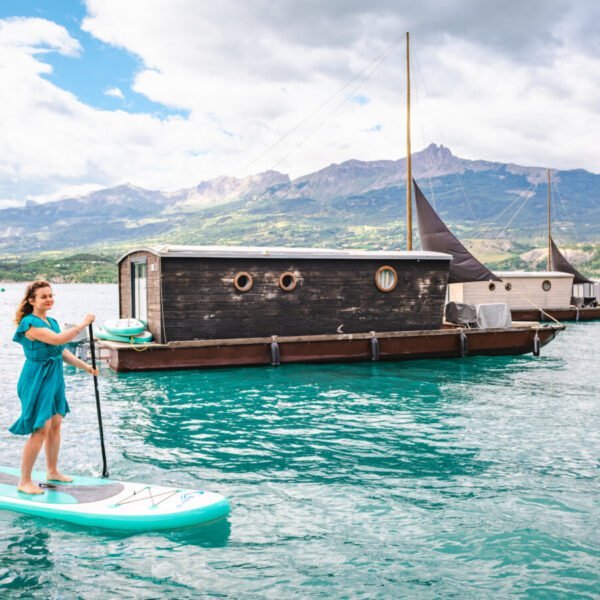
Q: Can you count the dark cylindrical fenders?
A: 4